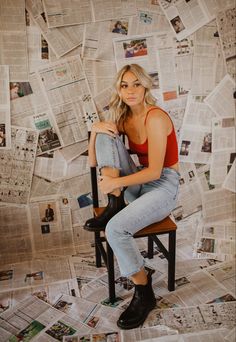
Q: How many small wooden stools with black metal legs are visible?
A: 1